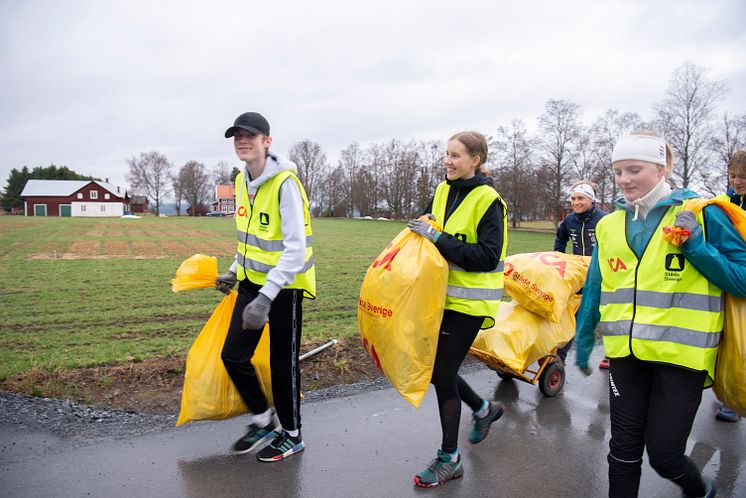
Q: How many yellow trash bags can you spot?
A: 5